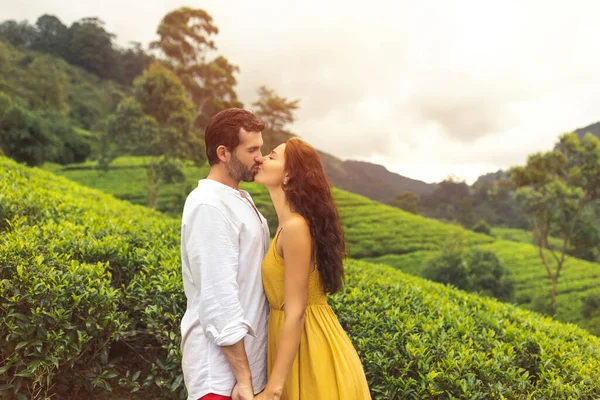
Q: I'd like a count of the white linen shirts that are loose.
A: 1